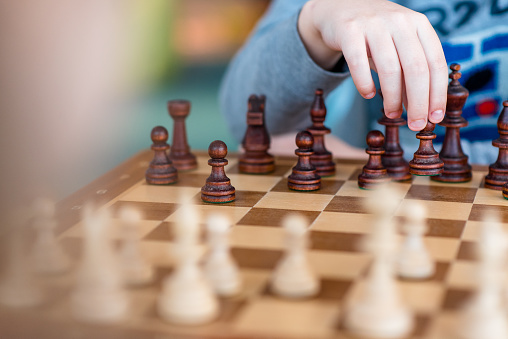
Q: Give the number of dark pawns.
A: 5